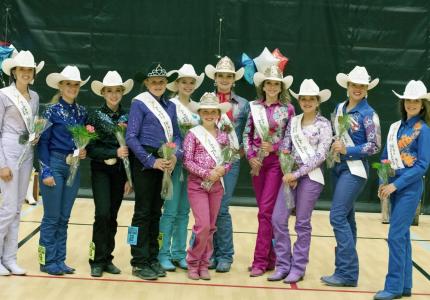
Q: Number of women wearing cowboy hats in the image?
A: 11